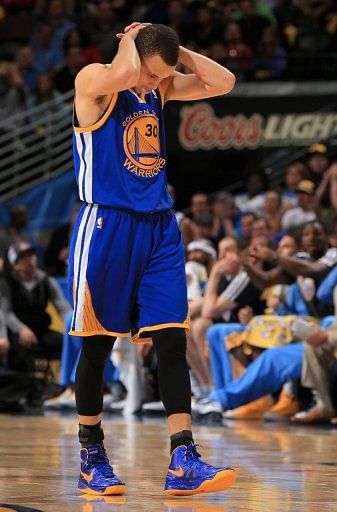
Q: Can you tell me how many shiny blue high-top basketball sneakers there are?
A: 2